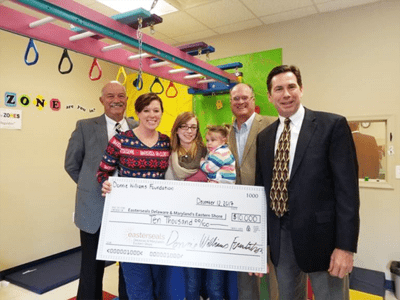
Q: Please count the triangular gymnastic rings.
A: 7